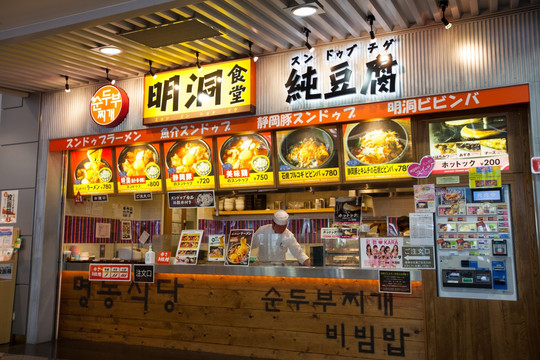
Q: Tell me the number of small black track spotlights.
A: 8